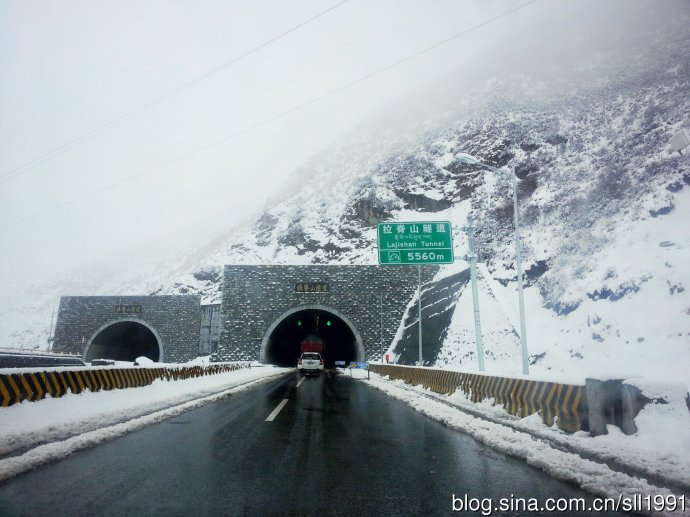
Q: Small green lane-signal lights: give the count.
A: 2